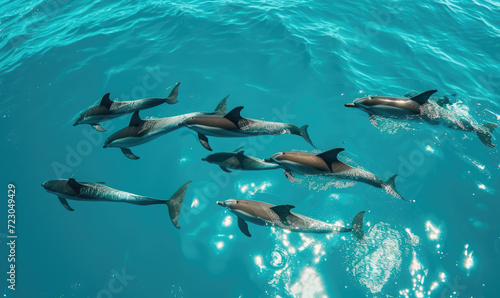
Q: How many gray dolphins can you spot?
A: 8